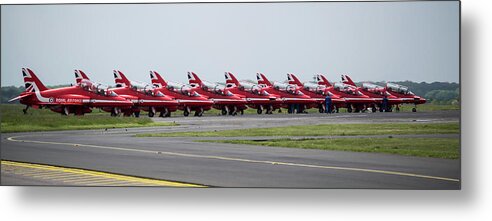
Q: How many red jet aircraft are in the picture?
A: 10